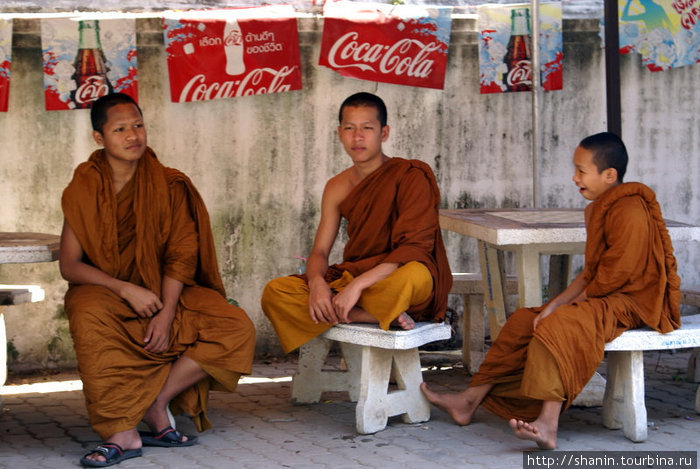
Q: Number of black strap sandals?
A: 2